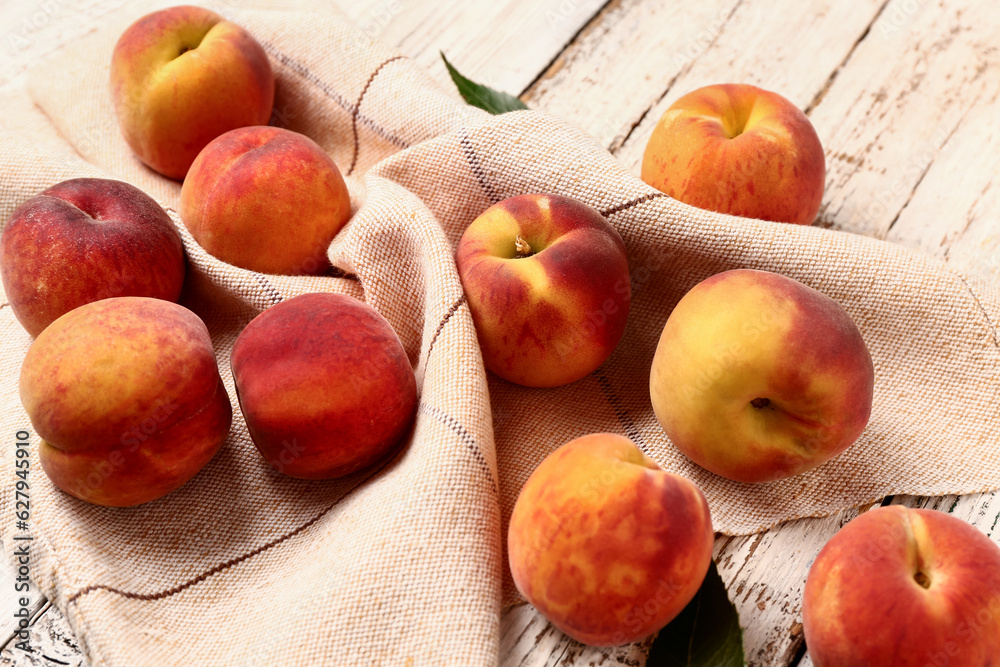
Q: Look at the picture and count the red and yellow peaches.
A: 10